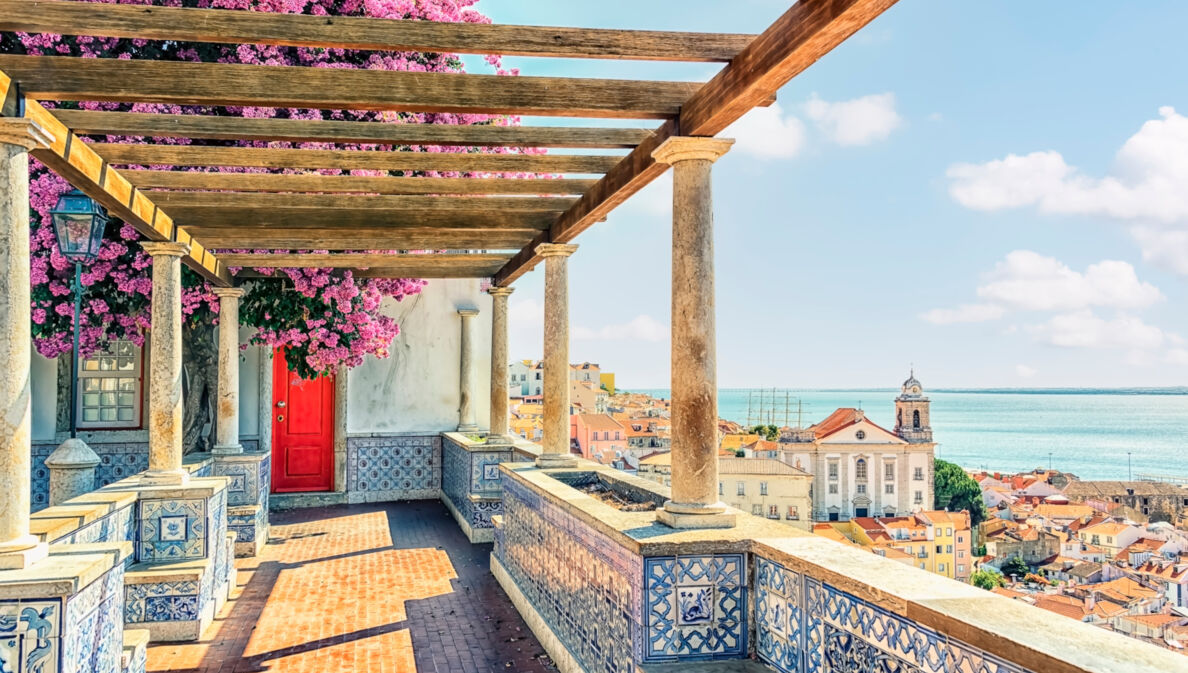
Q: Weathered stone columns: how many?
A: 7